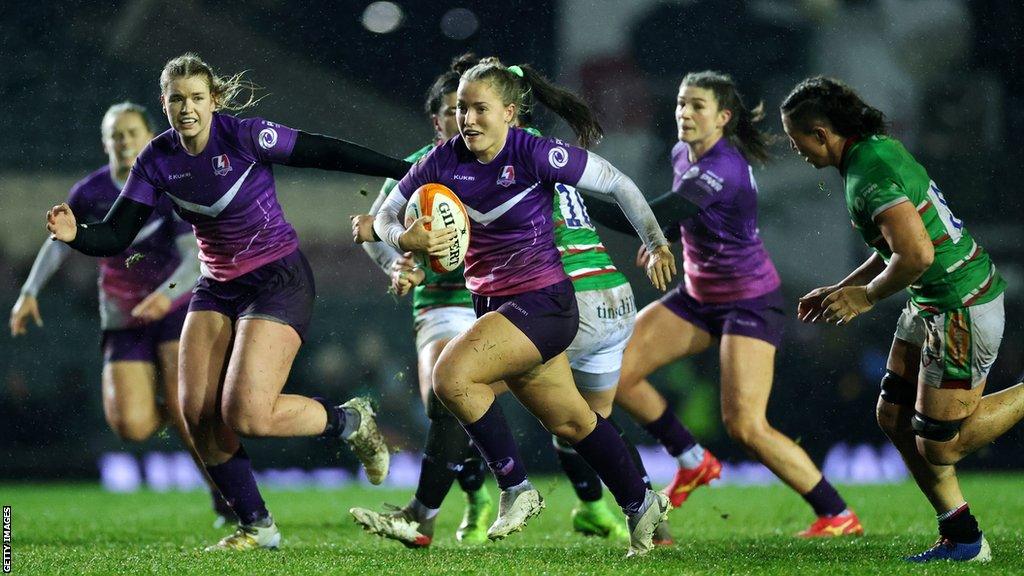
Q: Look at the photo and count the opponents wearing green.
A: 3